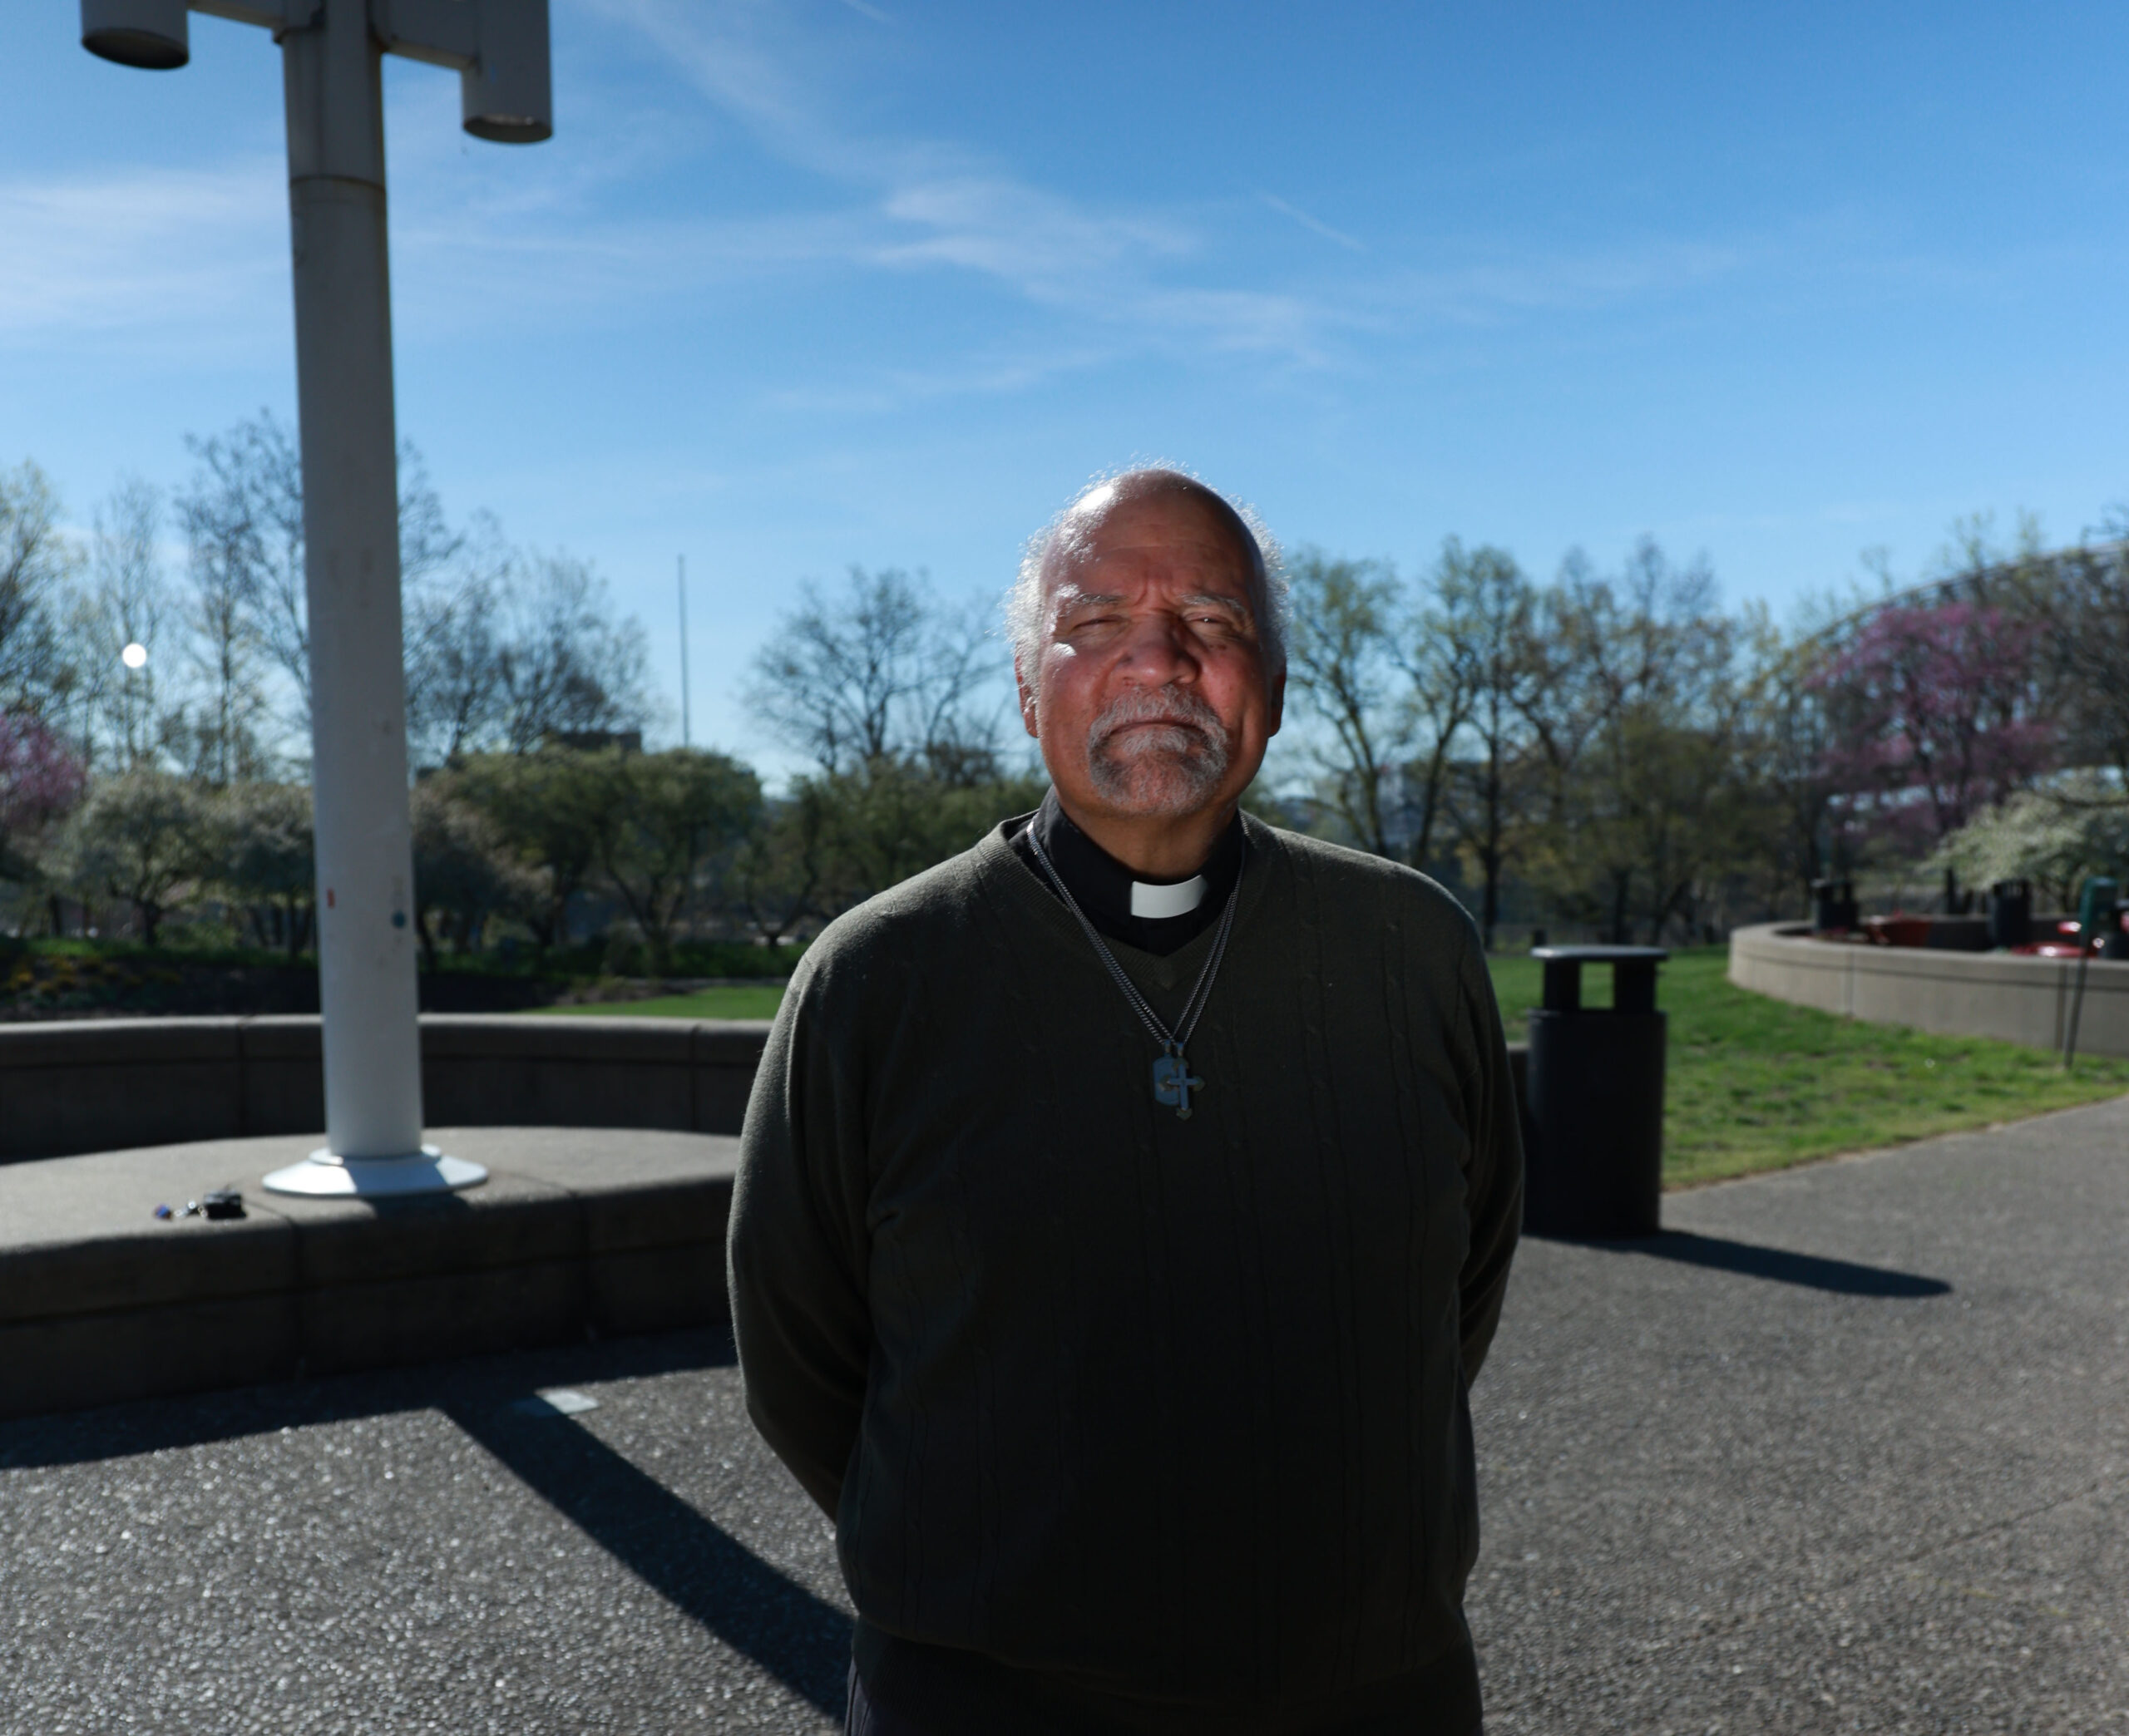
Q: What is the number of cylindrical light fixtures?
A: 2